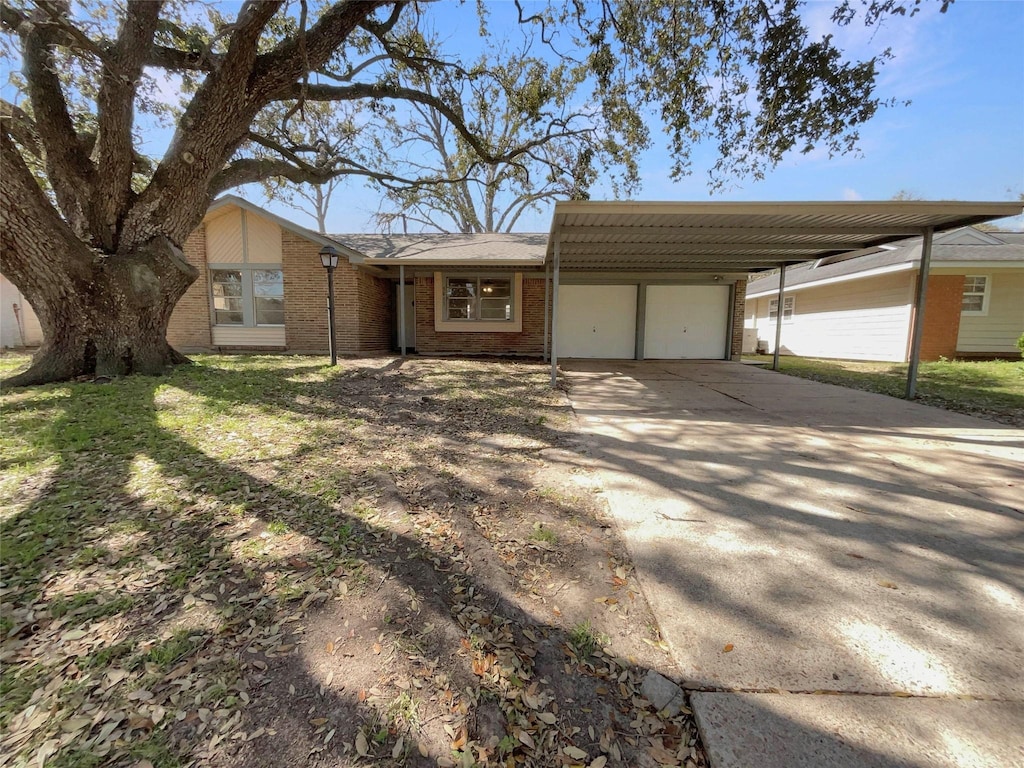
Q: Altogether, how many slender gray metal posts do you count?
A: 5